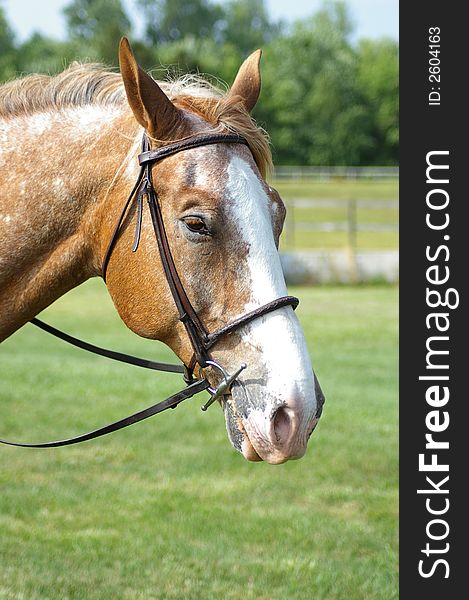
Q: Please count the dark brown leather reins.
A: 2